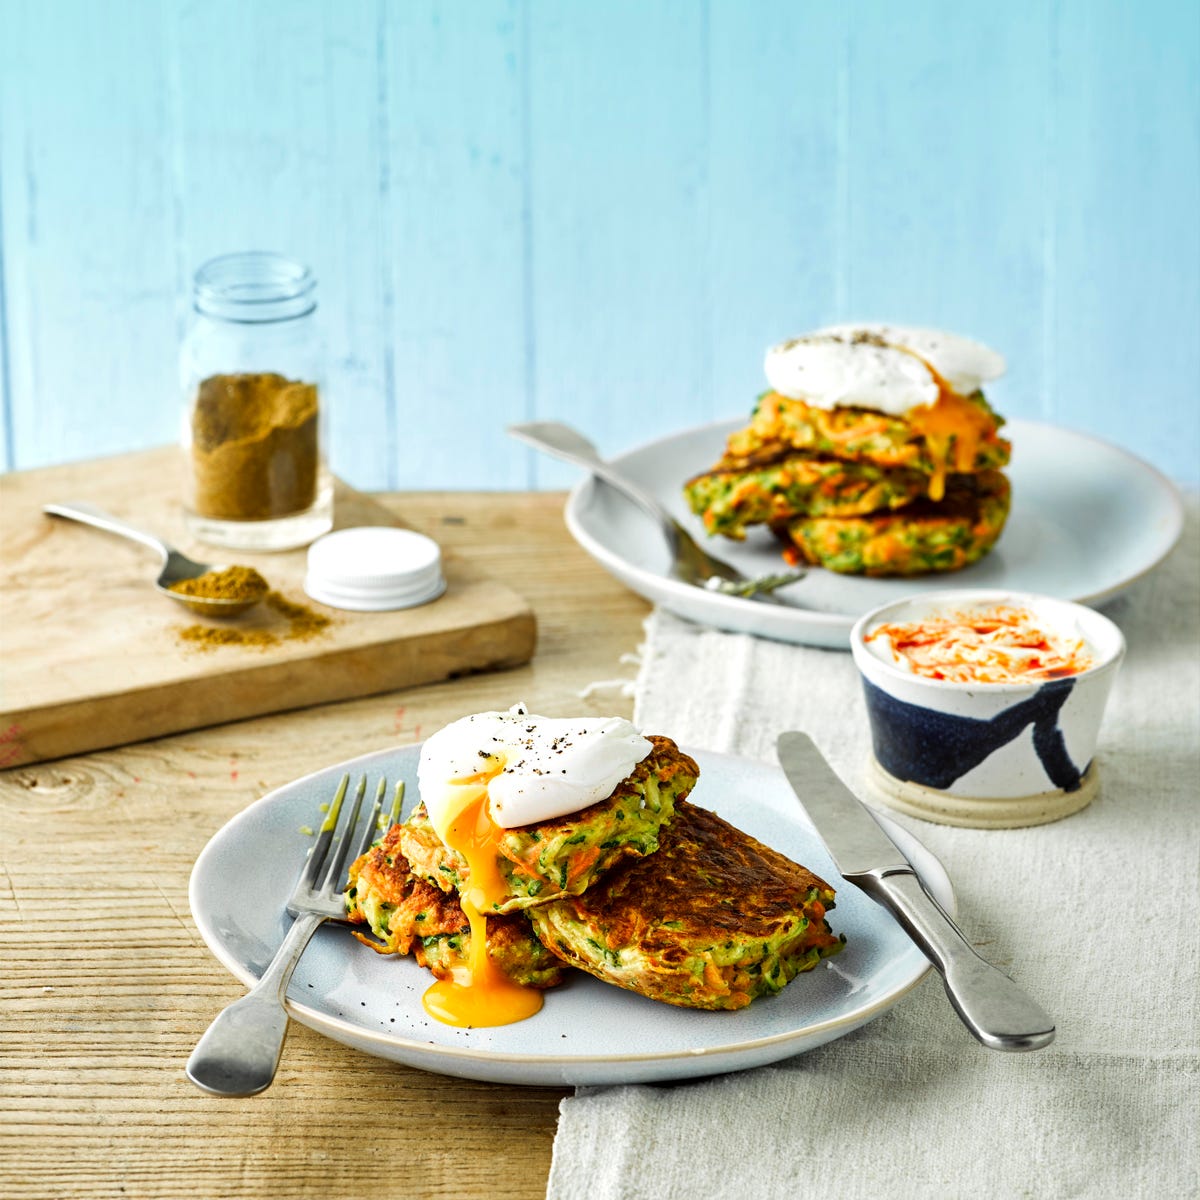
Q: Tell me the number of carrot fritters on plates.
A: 6